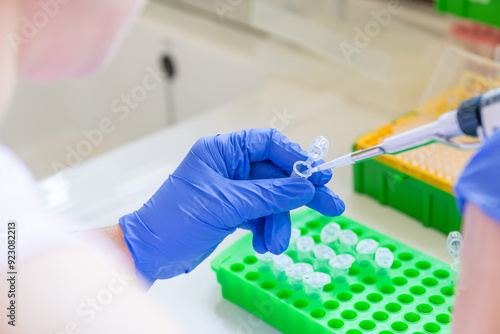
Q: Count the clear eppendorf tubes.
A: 14